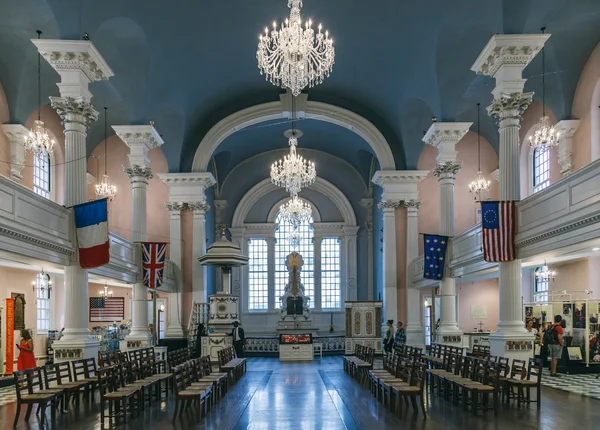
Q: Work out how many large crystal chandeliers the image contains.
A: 3